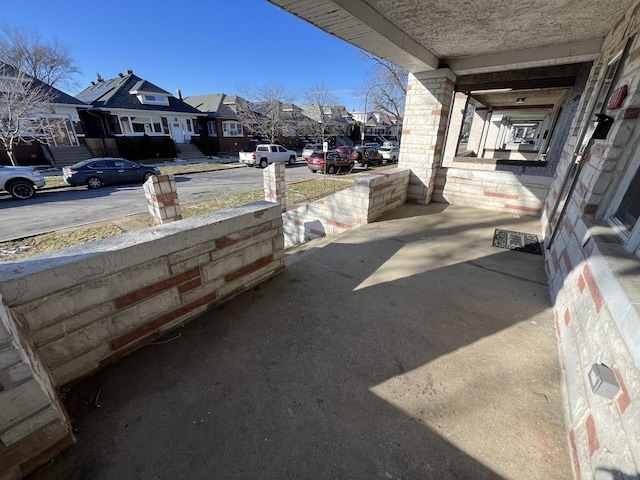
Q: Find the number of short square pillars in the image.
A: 2